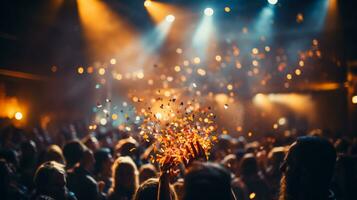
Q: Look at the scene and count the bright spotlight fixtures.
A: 4